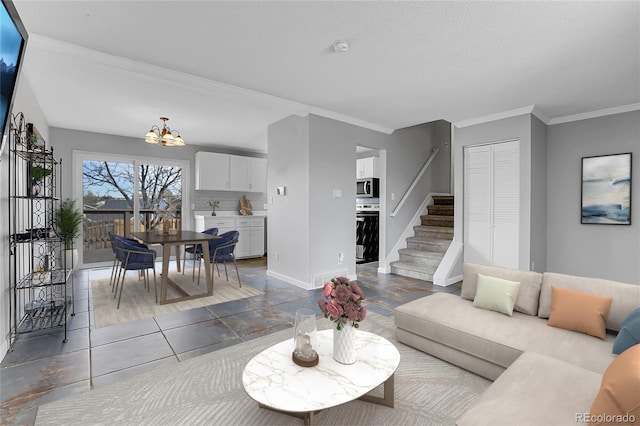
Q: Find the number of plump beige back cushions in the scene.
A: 2